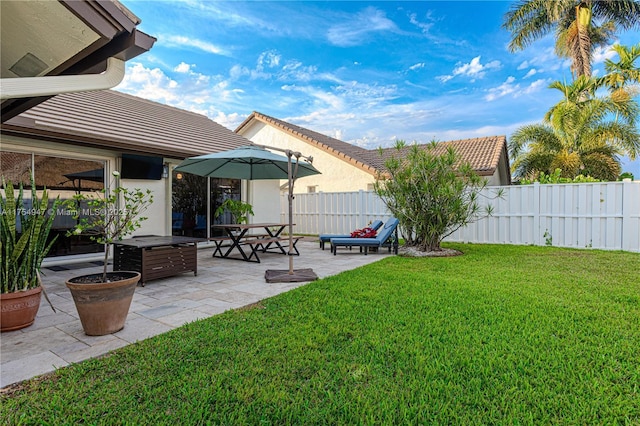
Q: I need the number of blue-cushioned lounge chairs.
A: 2